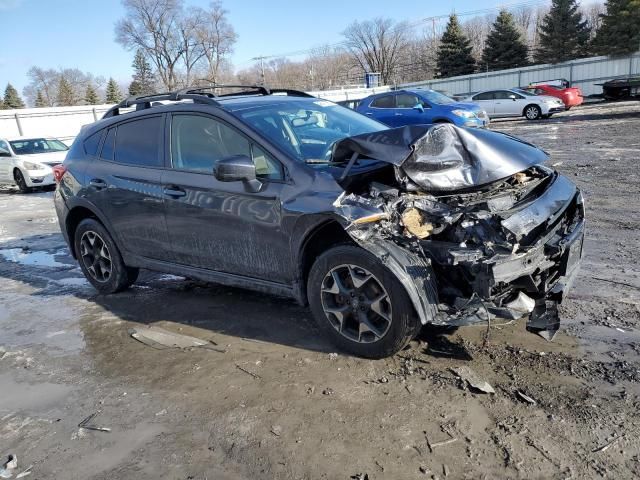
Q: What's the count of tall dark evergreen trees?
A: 4